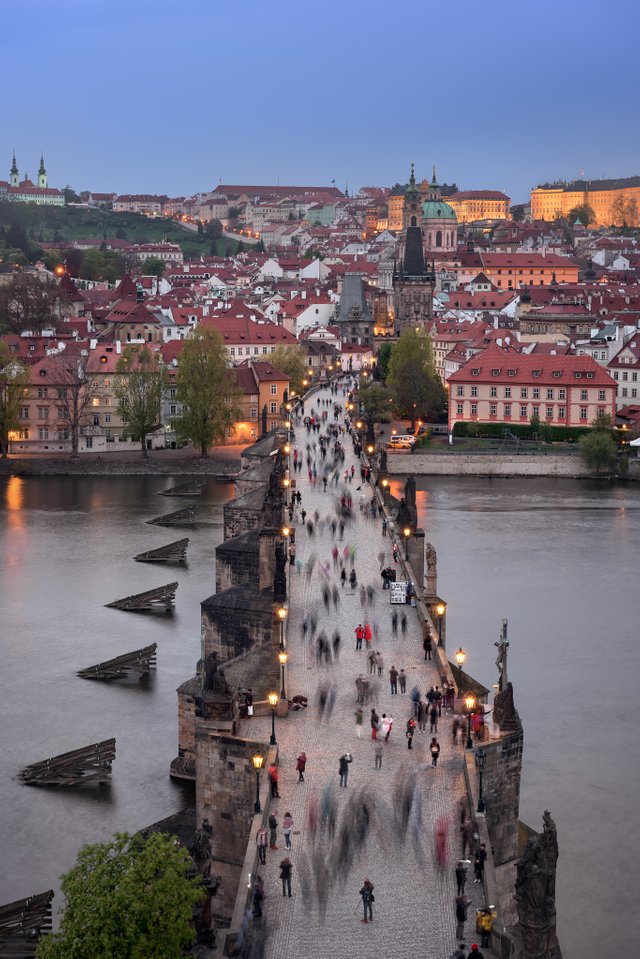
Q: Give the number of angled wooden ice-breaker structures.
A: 7